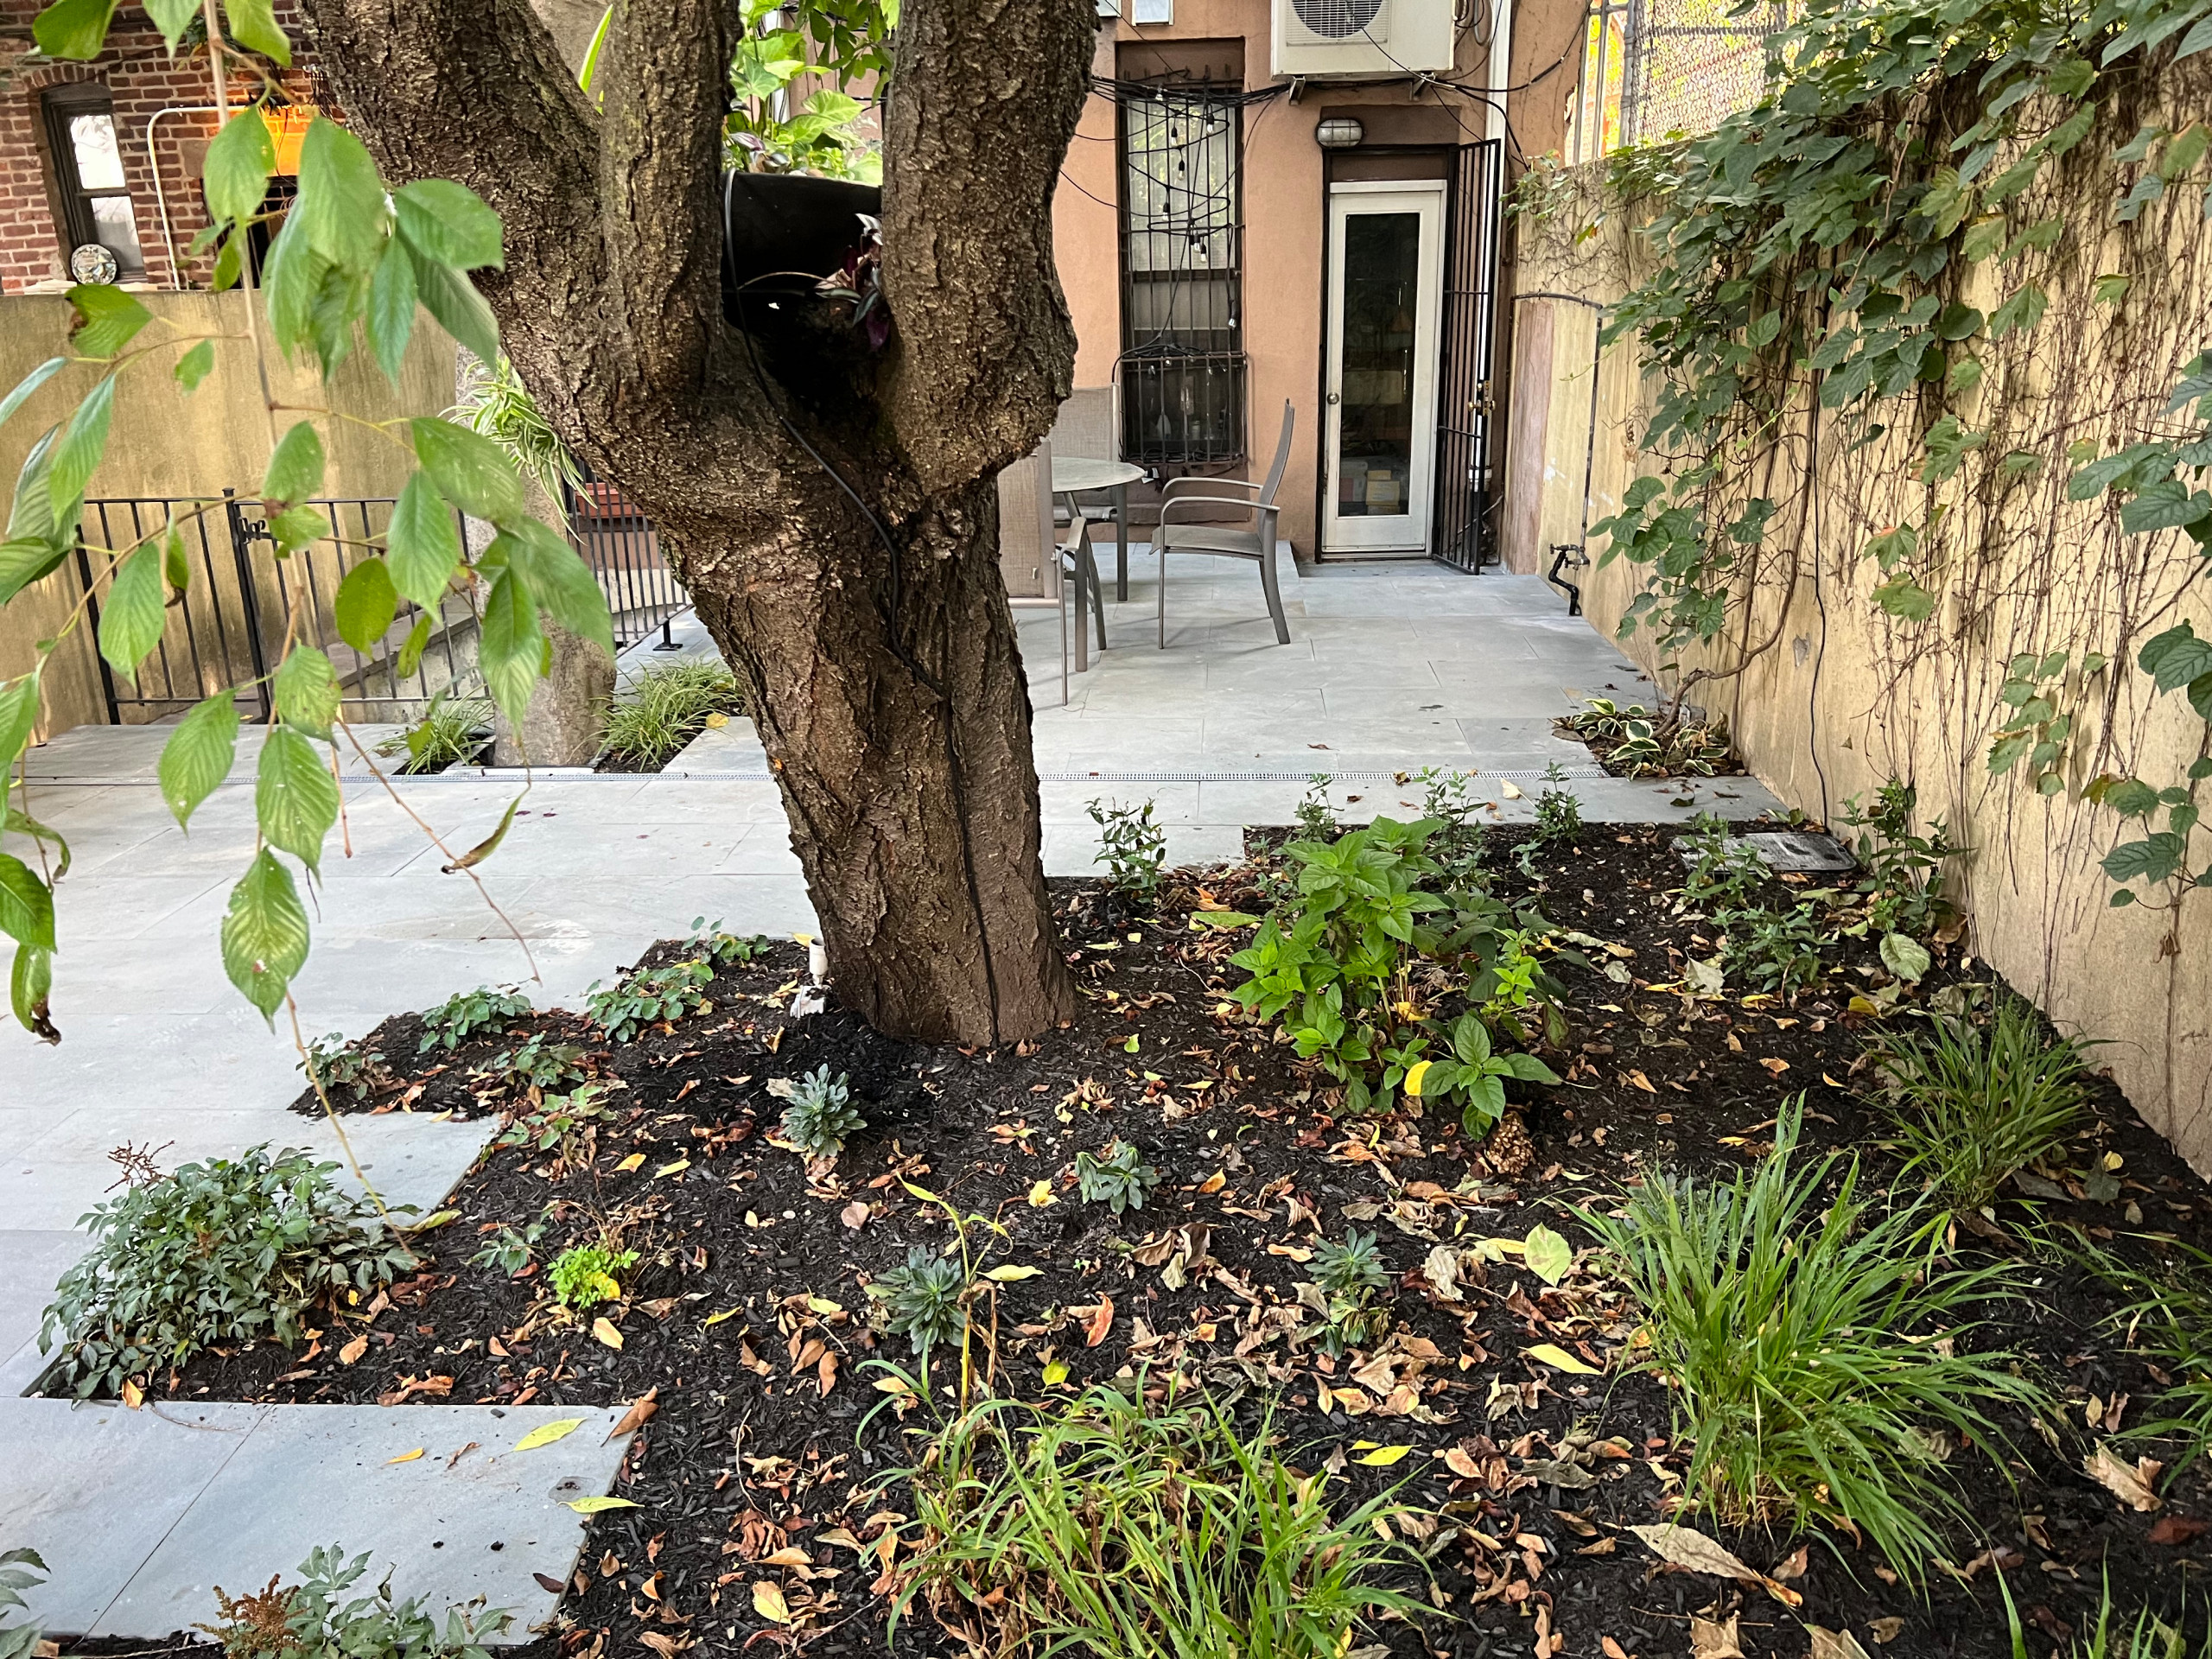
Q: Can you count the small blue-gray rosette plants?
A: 4